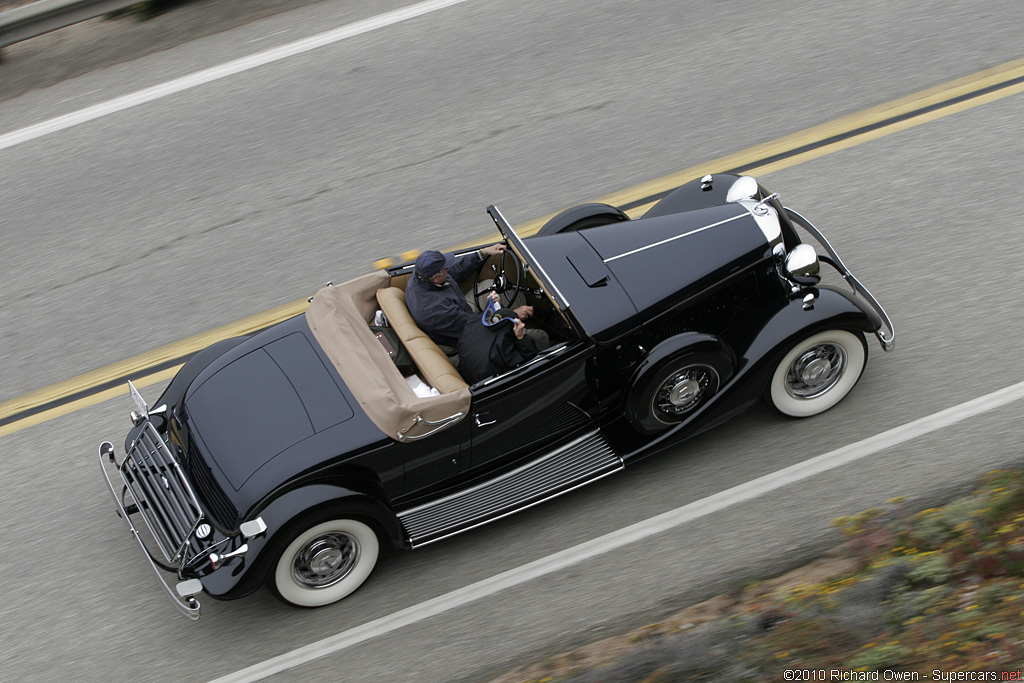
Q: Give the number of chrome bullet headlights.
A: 2